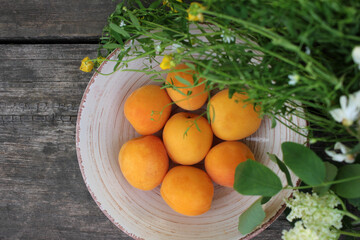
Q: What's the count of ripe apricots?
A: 7